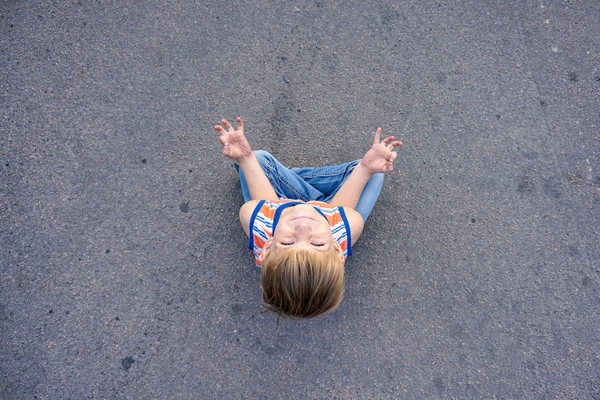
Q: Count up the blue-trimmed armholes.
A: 2